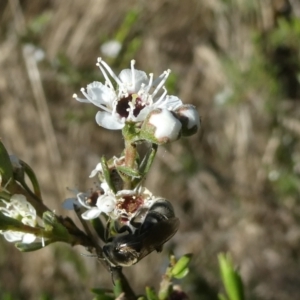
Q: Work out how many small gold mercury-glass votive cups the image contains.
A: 0